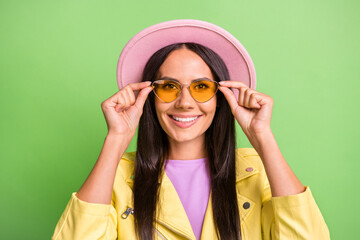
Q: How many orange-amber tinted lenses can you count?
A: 2